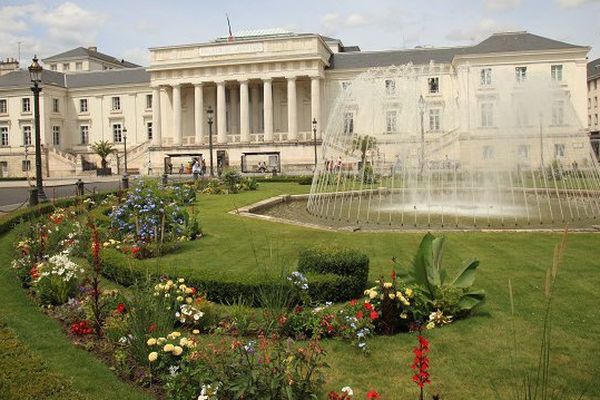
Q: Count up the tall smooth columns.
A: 8